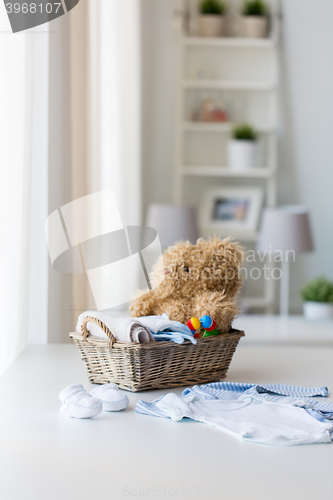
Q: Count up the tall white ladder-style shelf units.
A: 1